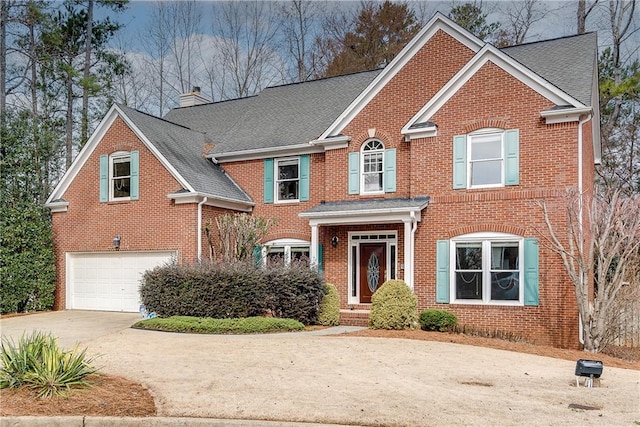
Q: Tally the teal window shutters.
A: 12